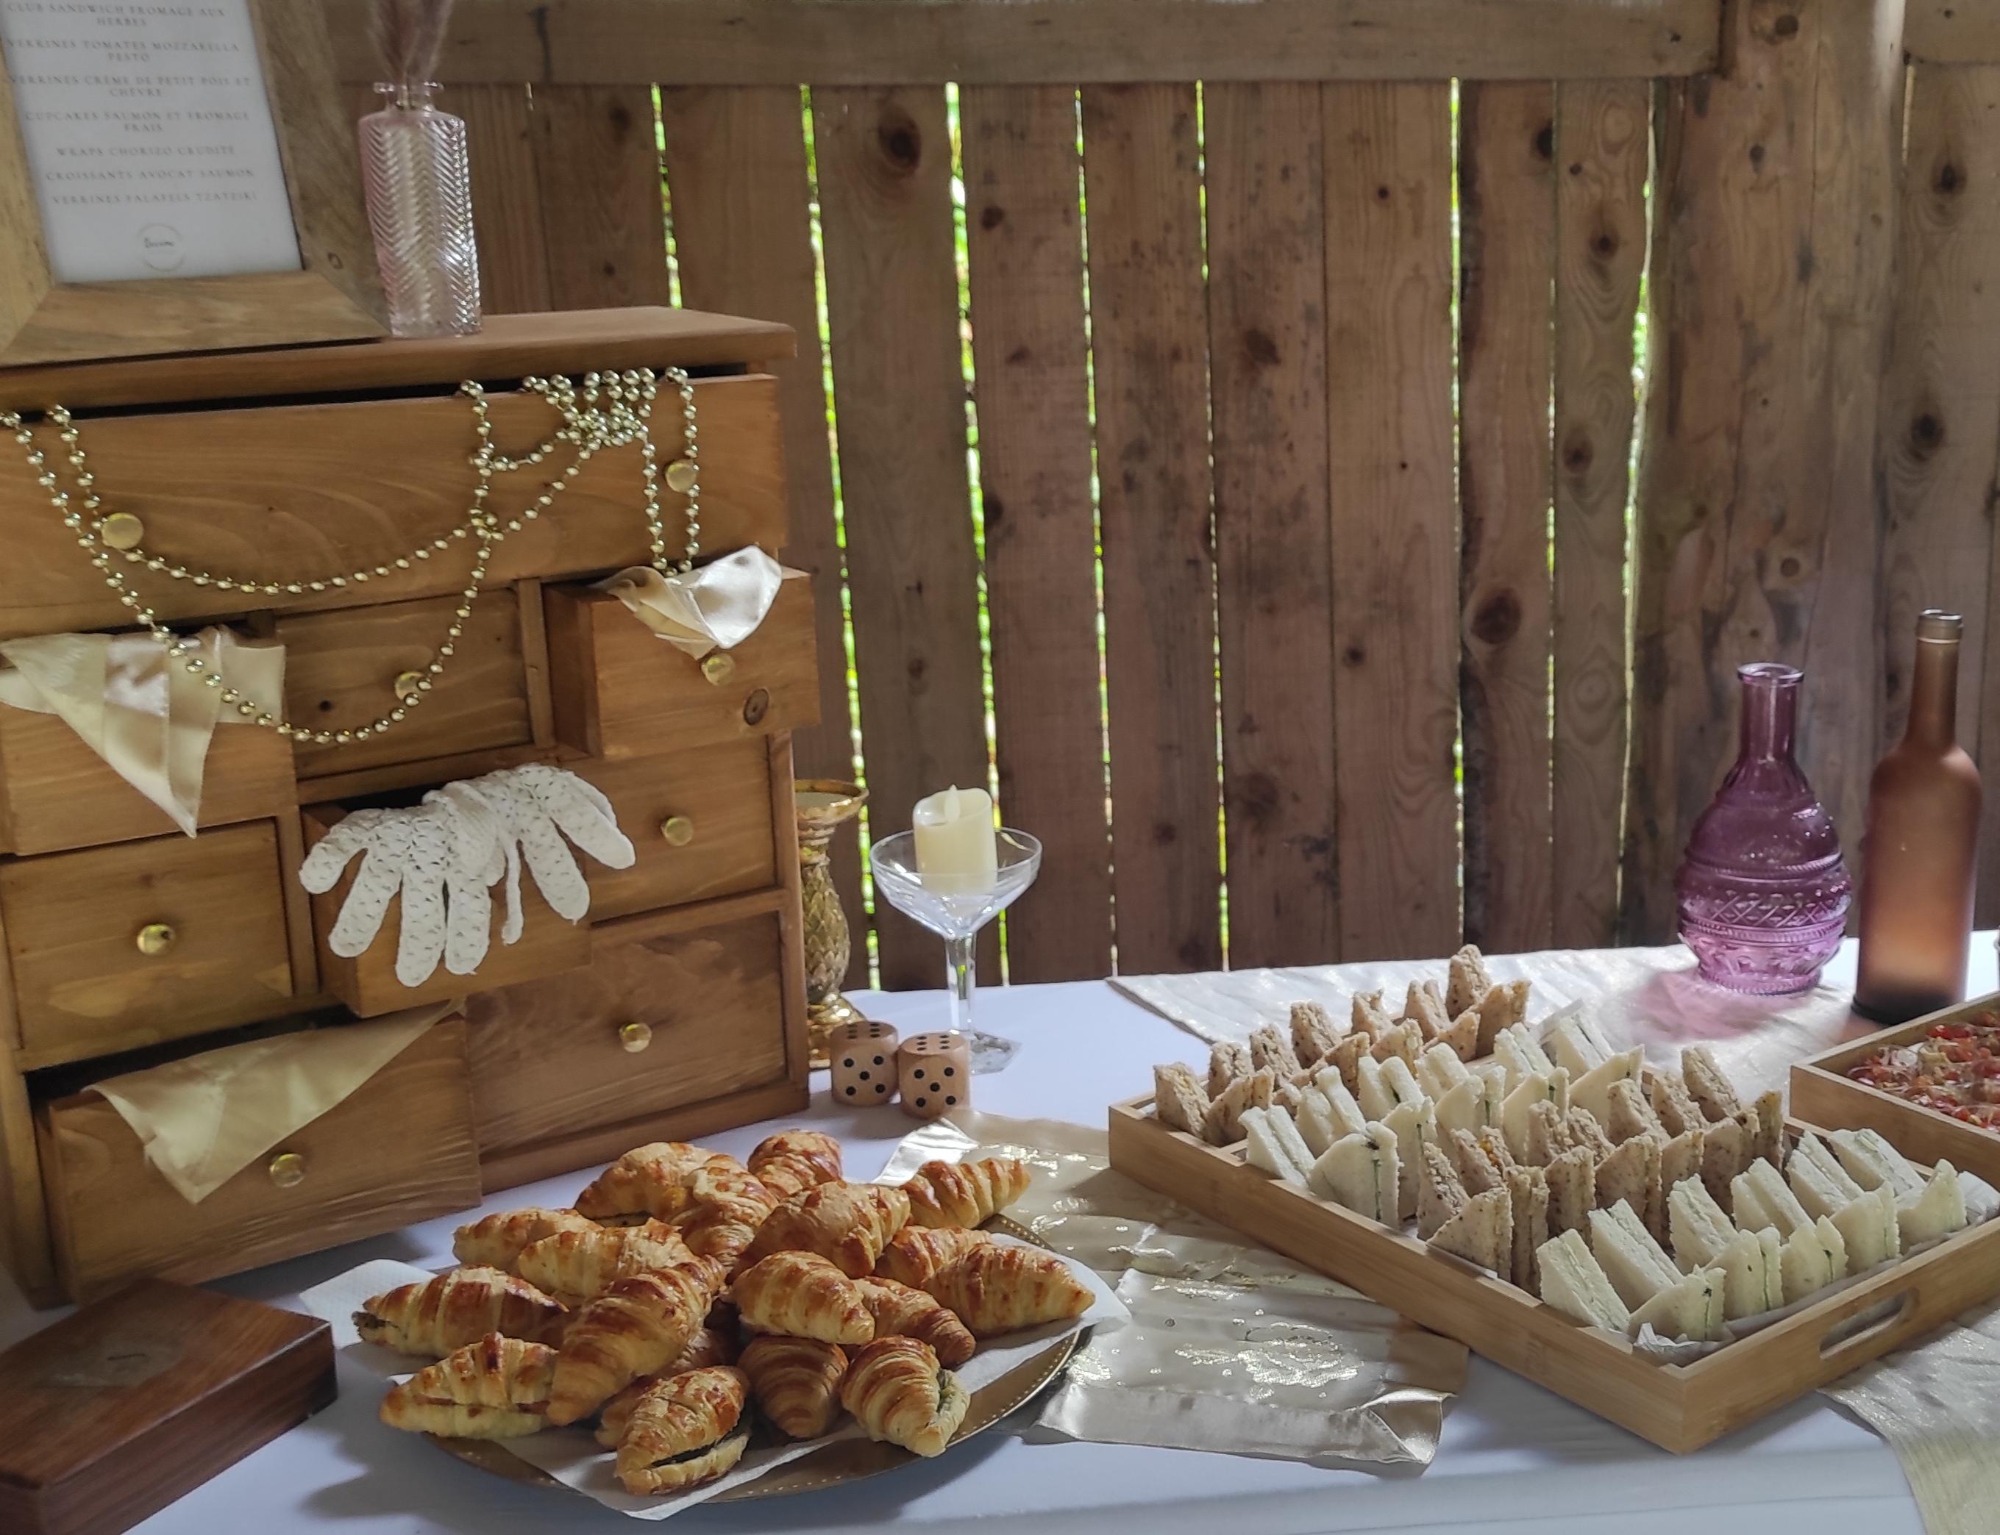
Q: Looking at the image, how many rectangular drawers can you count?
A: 9